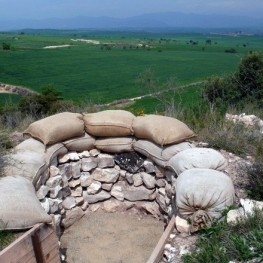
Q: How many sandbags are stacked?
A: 11